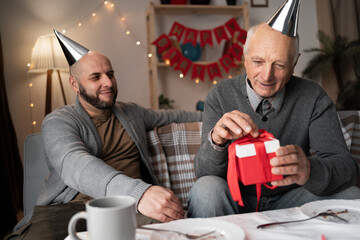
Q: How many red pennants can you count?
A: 13